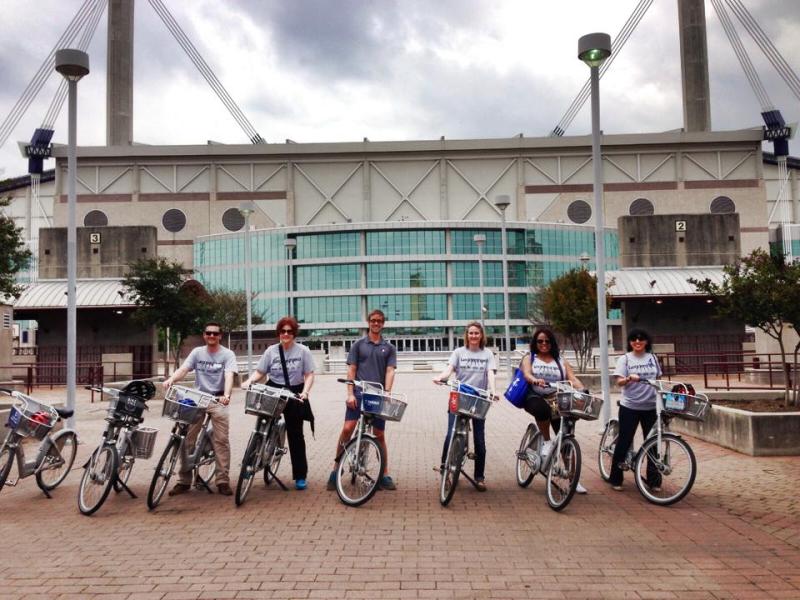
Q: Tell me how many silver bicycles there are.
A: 8